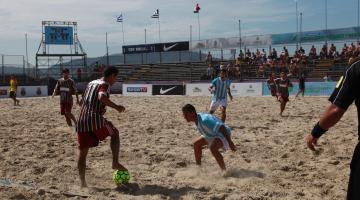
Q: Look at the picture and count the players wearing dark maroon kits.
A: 4